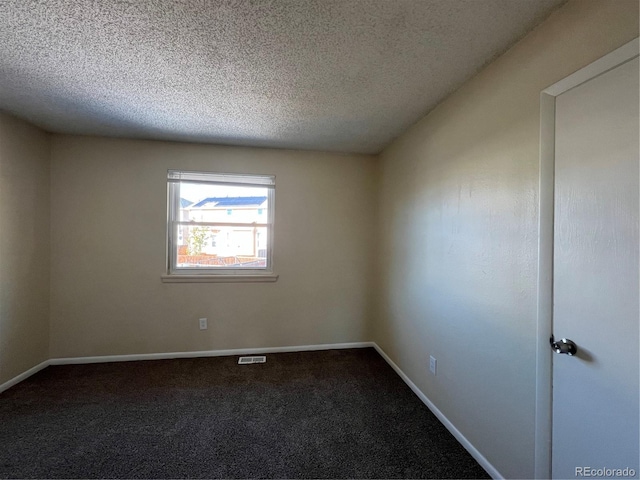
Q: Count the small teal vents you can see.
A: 0